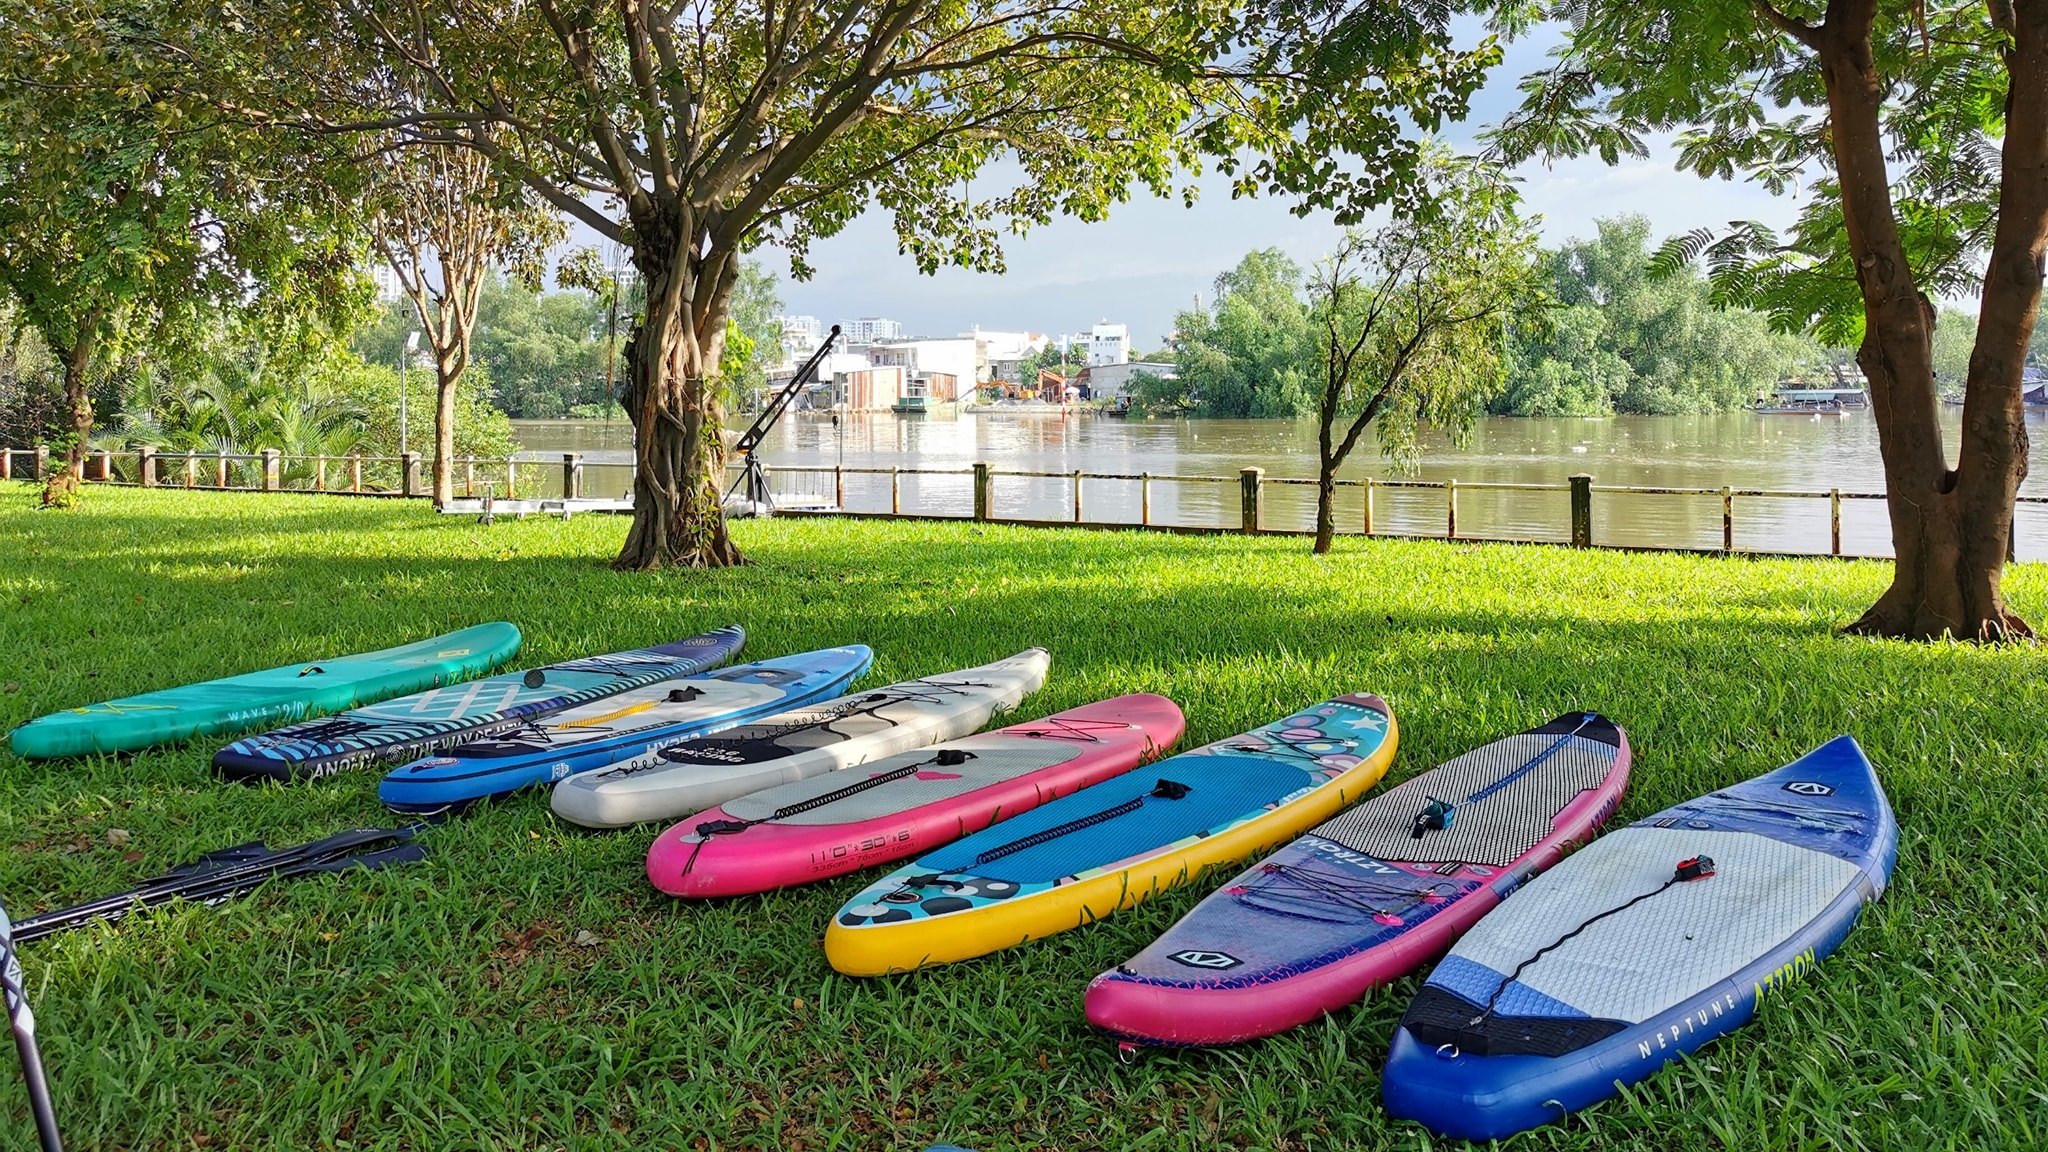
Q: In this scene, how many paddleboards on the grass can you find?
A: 8